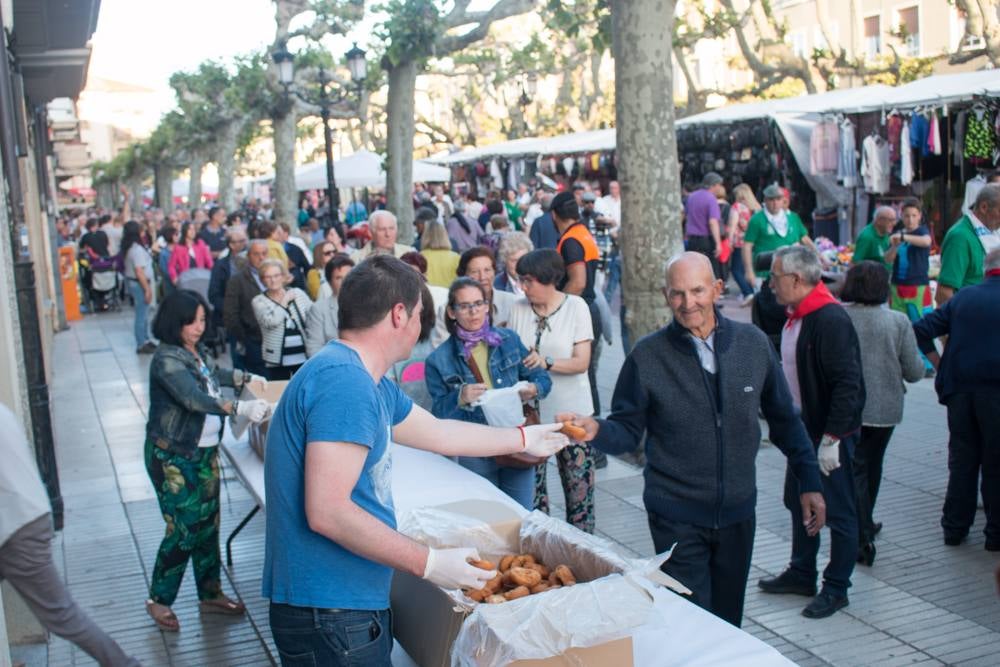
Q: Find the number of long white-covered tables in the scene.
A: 1